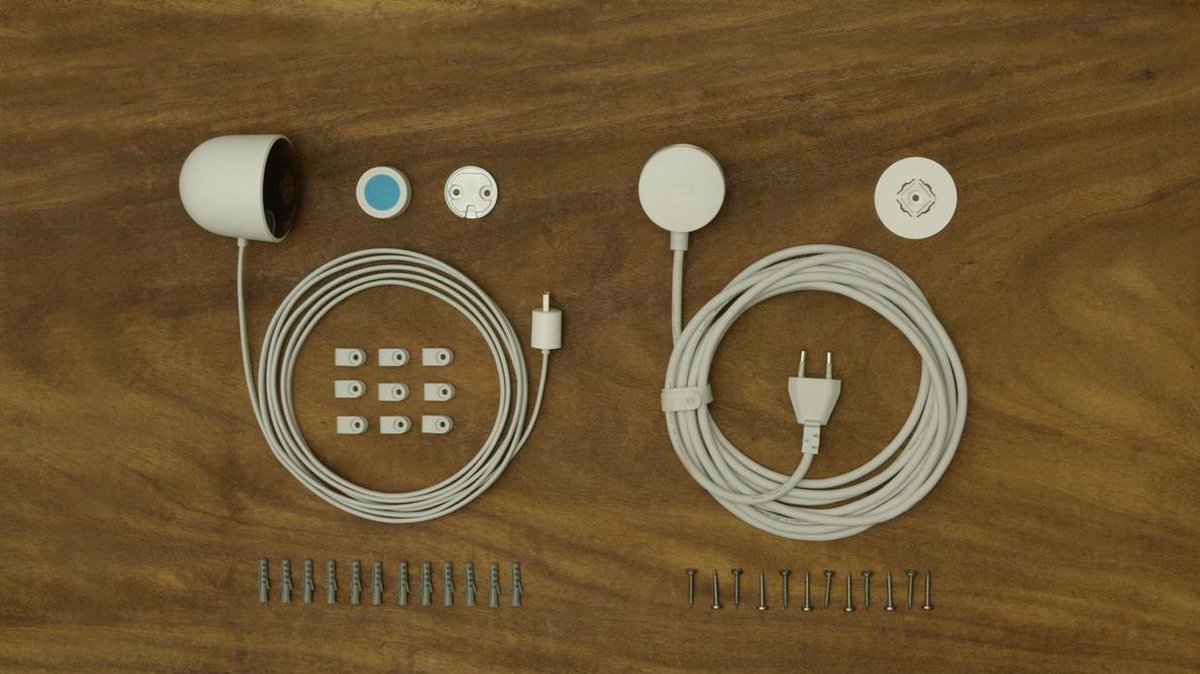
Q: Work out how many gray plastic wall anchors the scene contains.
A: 12